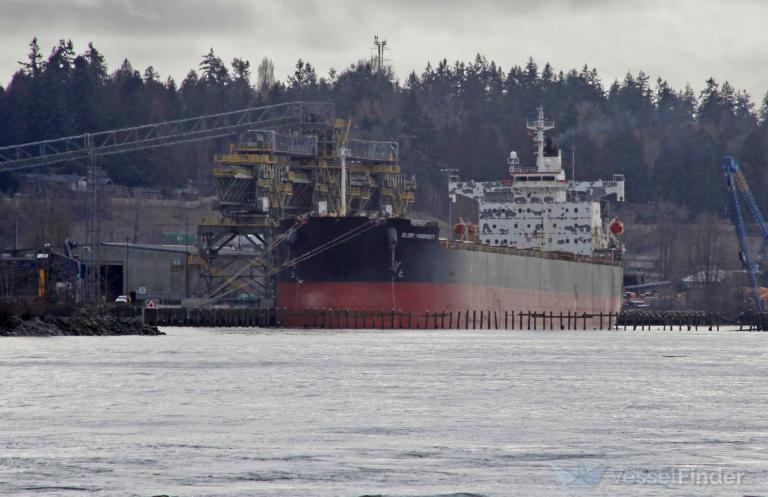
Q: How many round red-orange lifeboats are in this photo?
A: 2